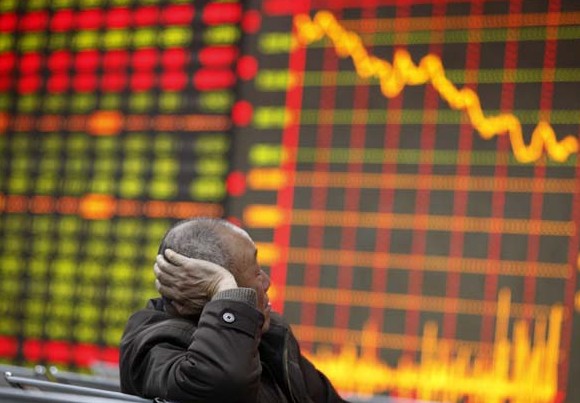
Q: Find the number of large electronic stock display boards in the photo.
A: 2